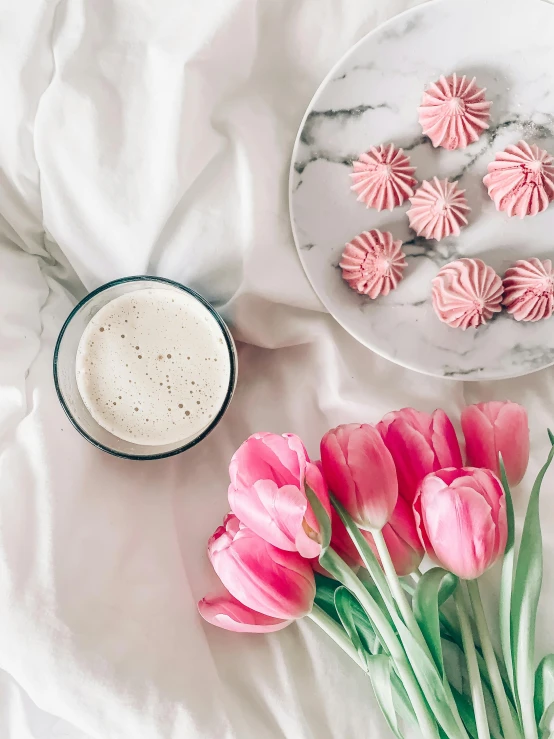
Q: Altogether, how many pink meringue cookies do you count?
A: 7